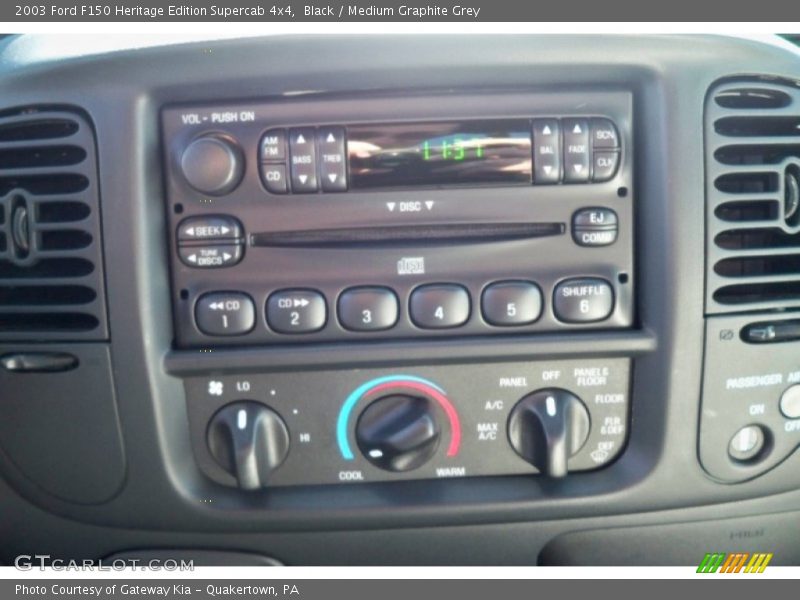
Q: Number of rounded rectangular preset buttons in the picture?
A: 6